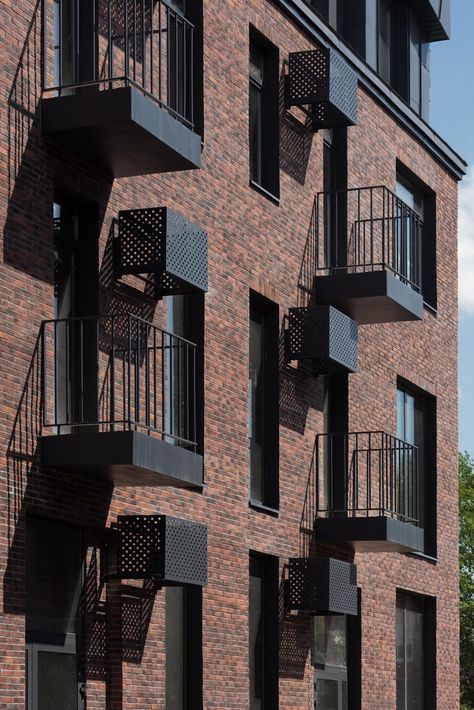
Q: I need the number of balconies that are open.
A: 4